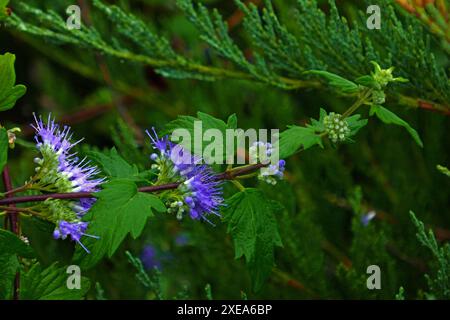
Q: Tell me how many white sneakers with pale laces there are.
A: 0